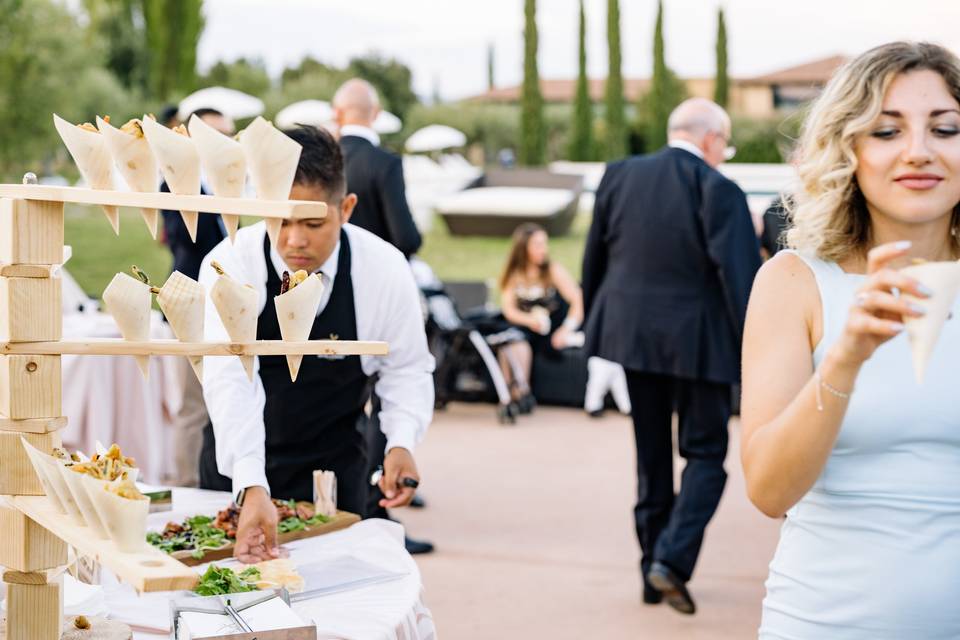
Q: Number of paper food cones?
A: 14